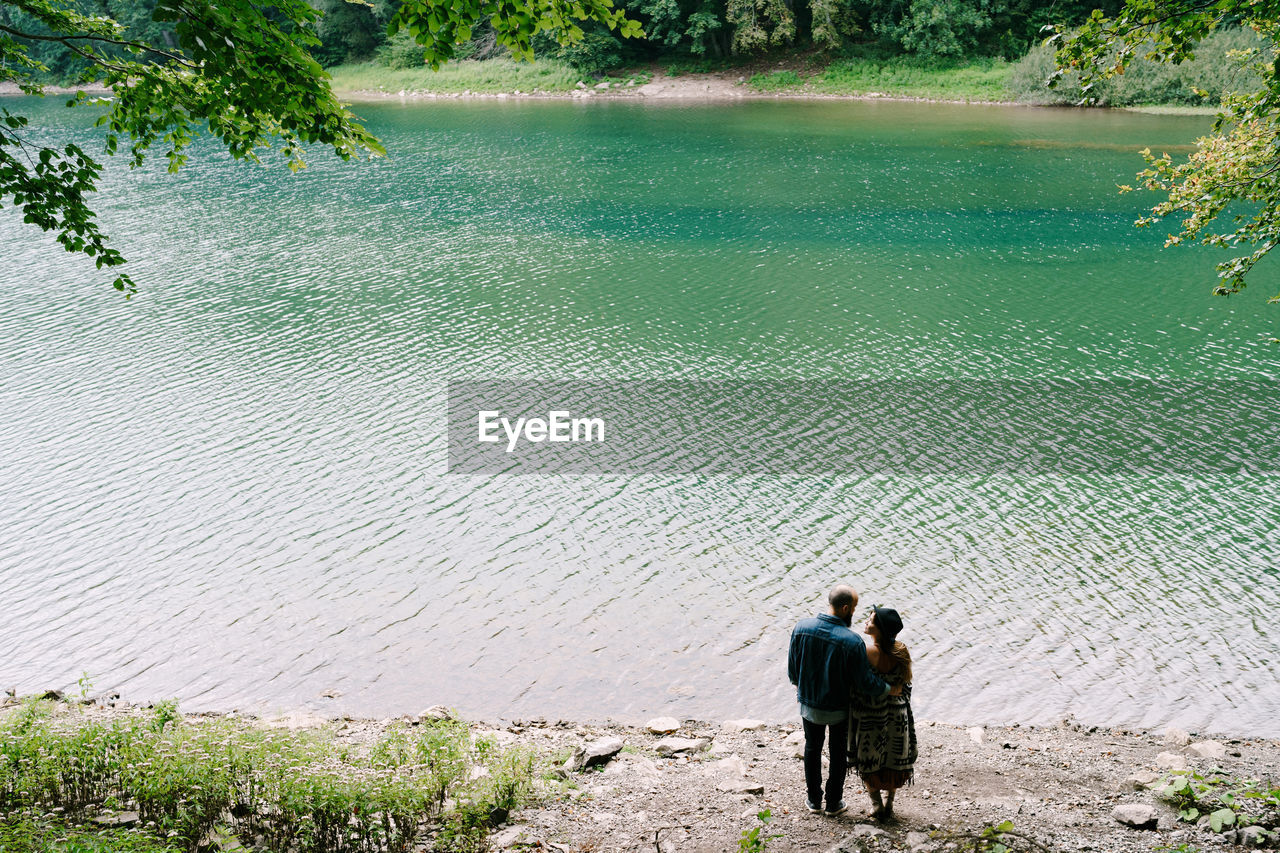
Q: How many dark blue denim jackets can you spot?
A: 1